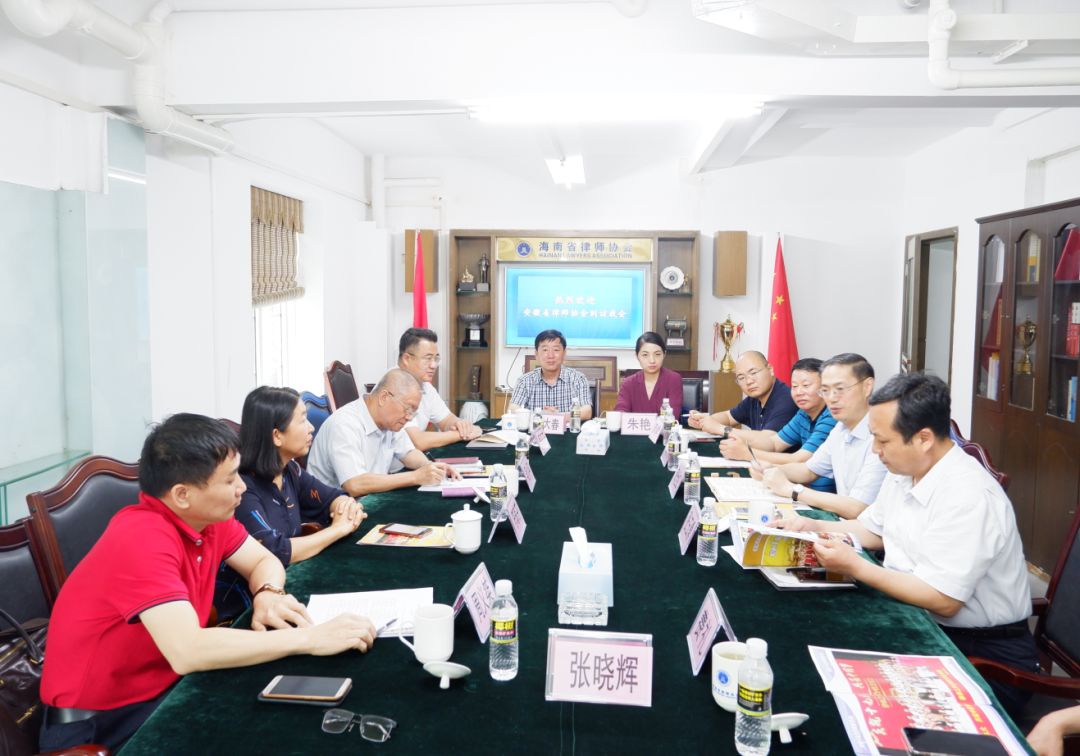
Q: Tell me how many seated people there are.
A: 10